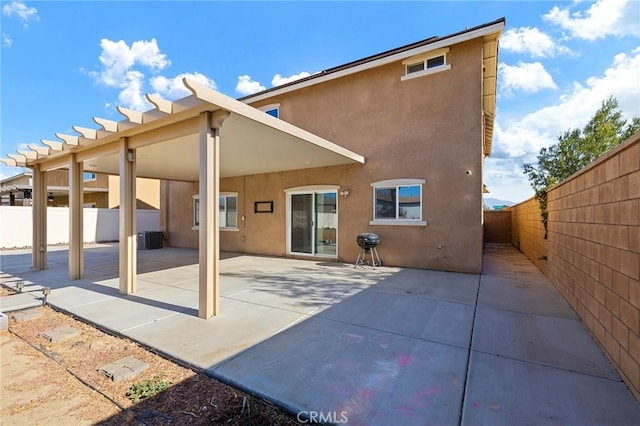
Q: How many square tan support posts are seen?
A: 4